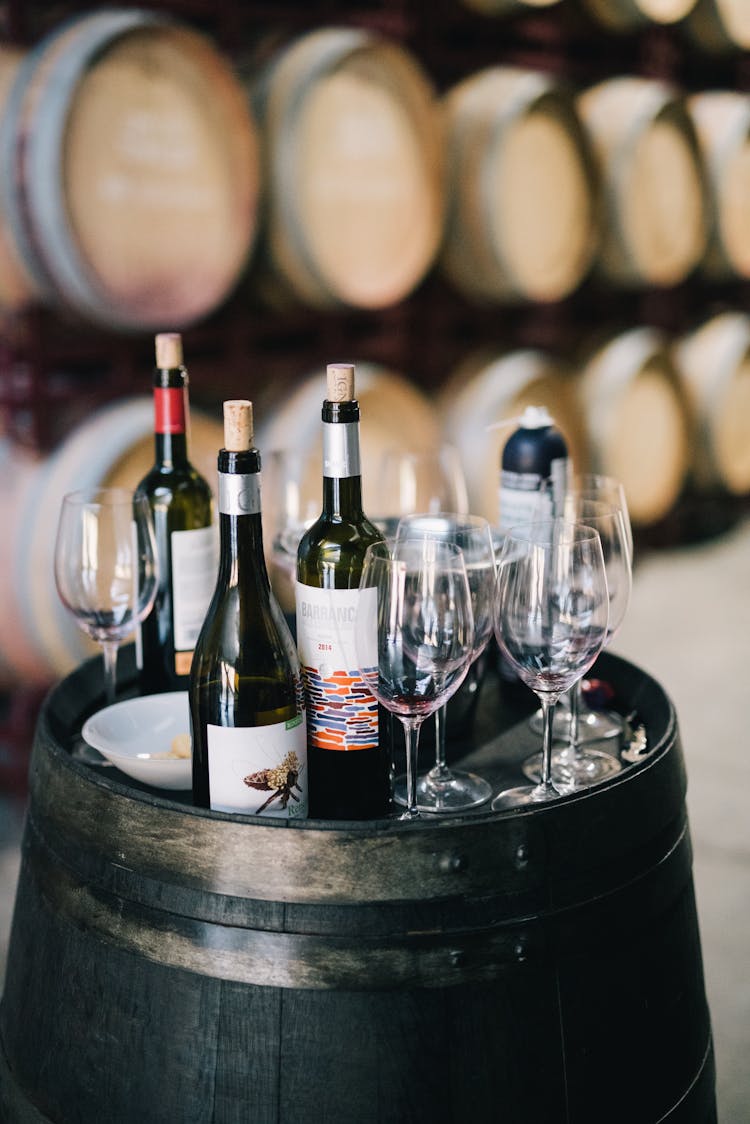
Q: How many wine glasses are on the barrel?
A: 8